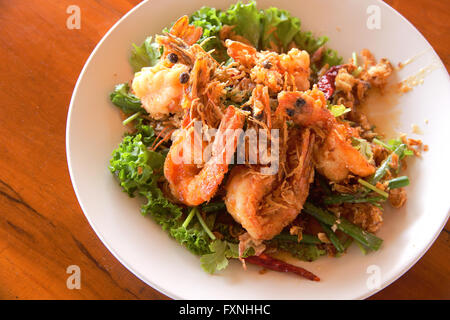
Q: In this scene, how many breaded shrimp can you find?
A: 5